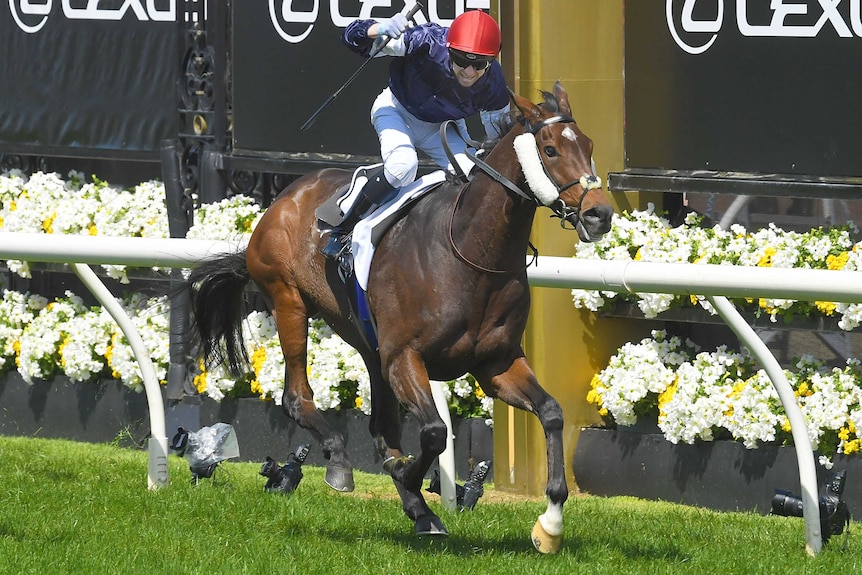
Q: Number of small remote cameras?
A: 4